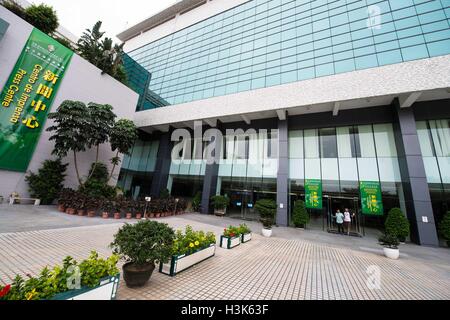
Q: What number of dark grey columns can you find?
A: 4